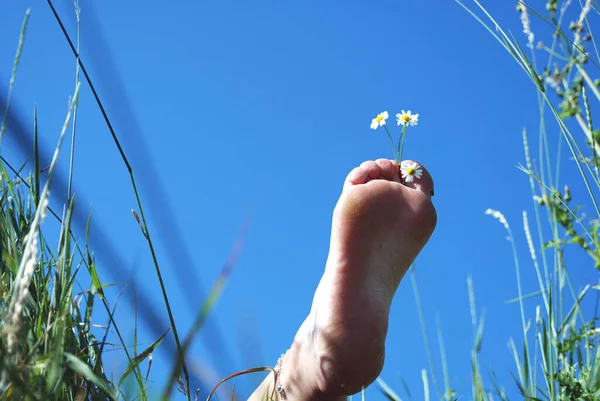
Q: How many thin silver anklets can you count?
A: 1